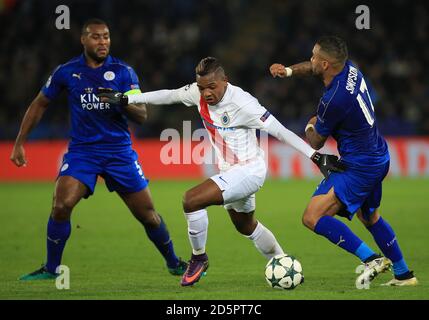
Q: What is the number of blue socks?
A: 4